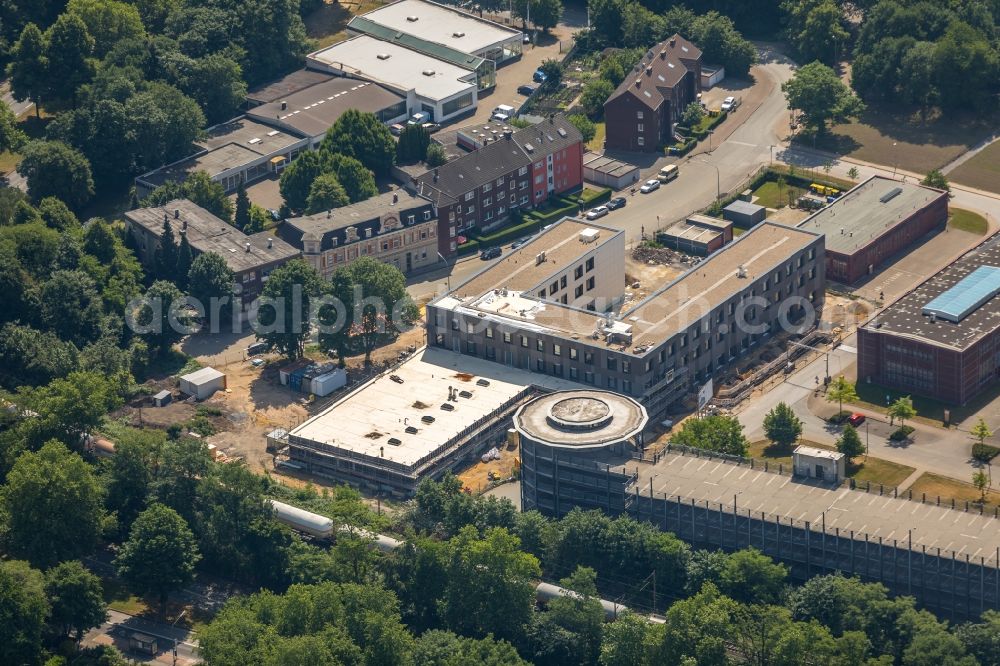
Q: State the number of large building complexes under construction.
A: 1